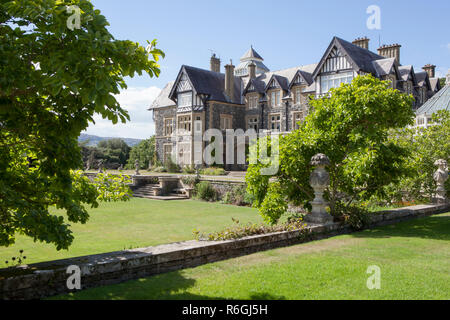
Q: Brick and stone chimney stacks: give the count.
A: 6